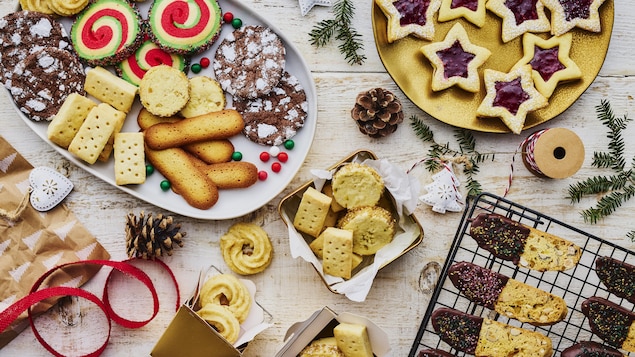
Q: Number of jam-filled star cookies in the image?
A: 7